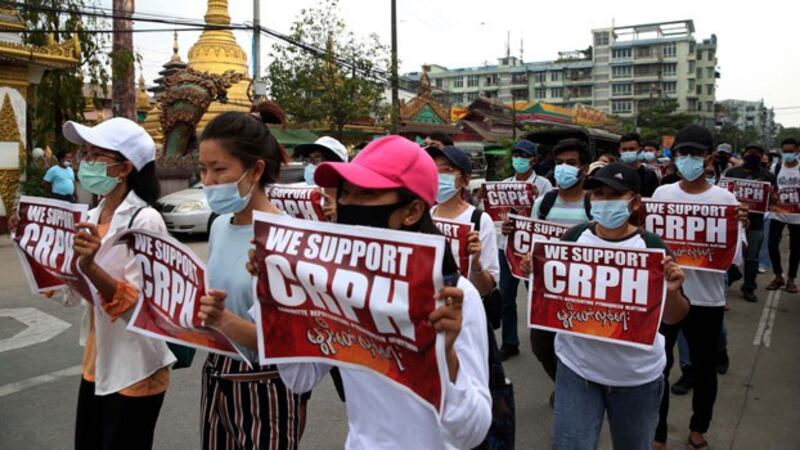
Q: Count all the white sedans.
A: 1